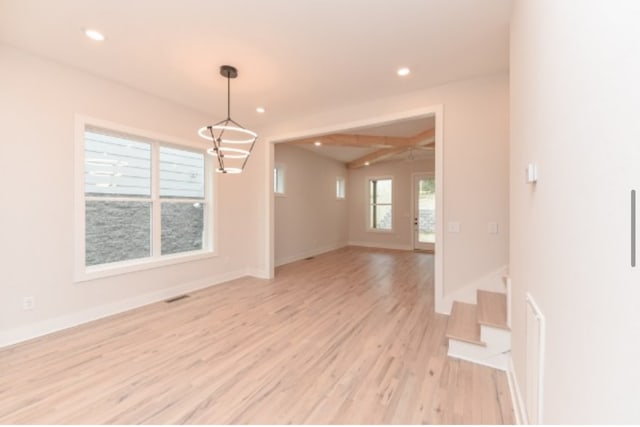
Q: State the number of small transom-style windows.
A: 2